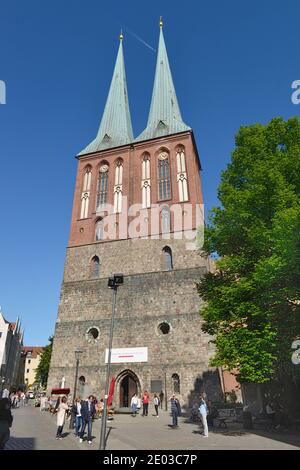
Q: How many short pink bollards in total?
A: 0